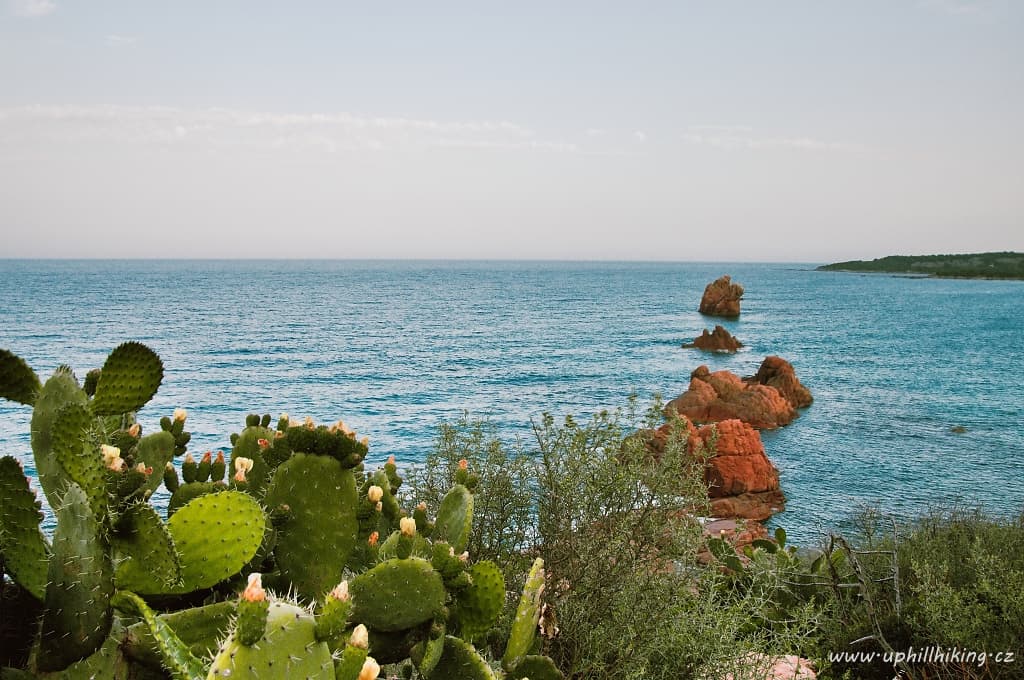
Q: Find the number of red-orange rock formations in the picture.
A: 4